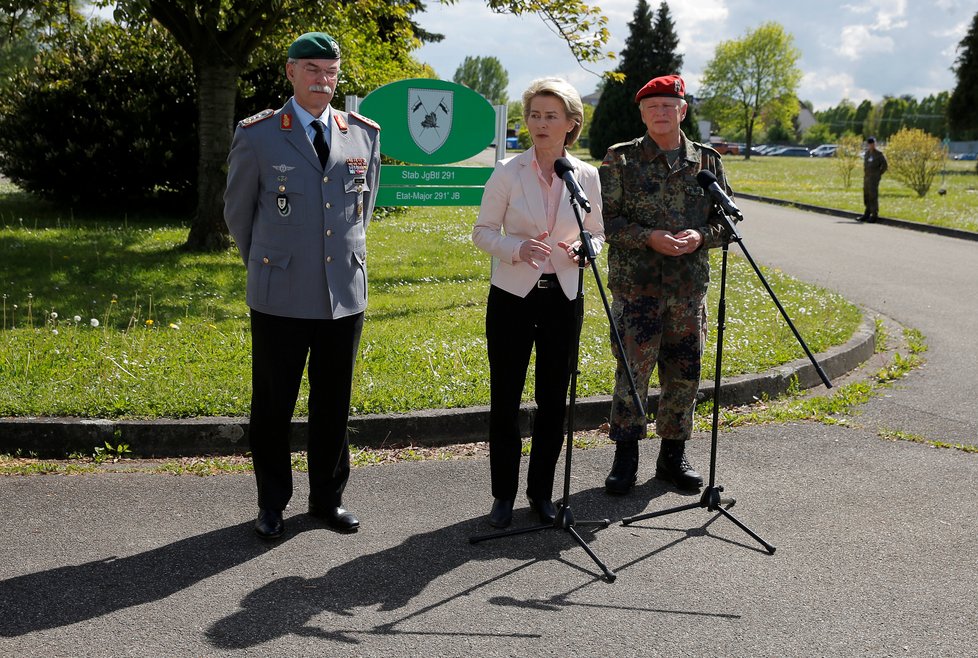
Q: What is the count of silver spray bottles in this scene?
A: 0